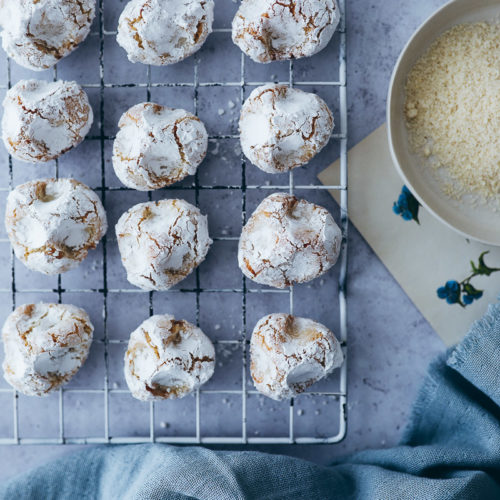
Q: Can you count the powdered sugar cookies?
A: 12